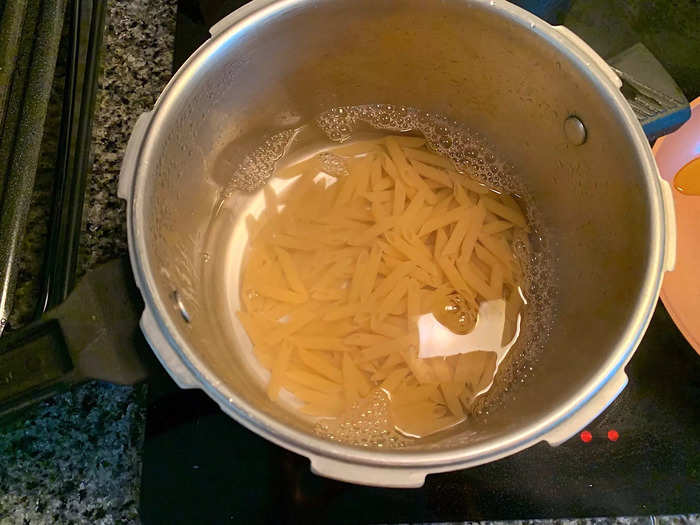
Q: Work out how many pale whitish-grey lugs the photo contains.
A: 7